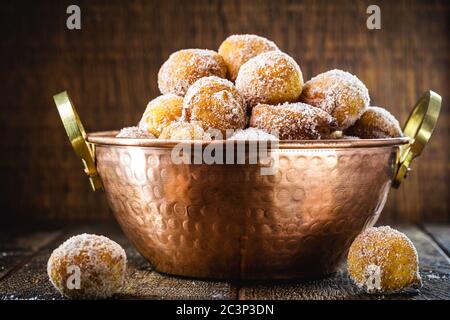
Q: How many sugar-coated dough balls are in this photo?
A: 13